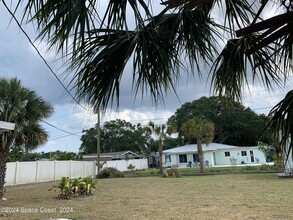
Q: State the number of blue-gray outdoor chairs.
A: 3